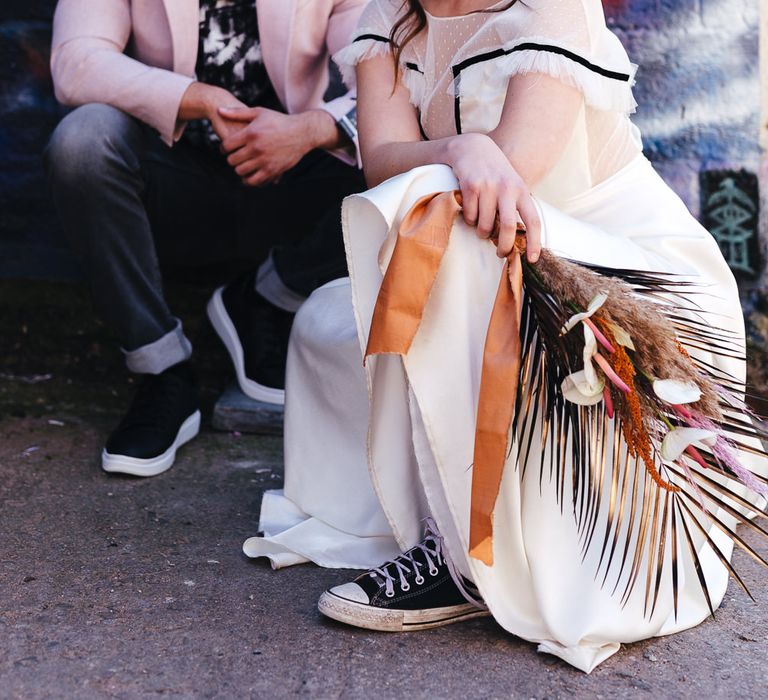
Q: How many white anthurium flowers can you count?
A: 5